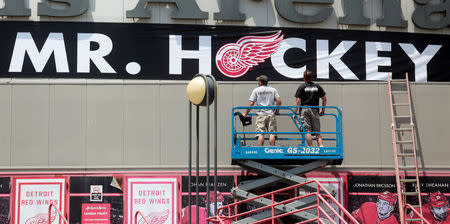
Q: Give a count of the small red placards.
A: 1